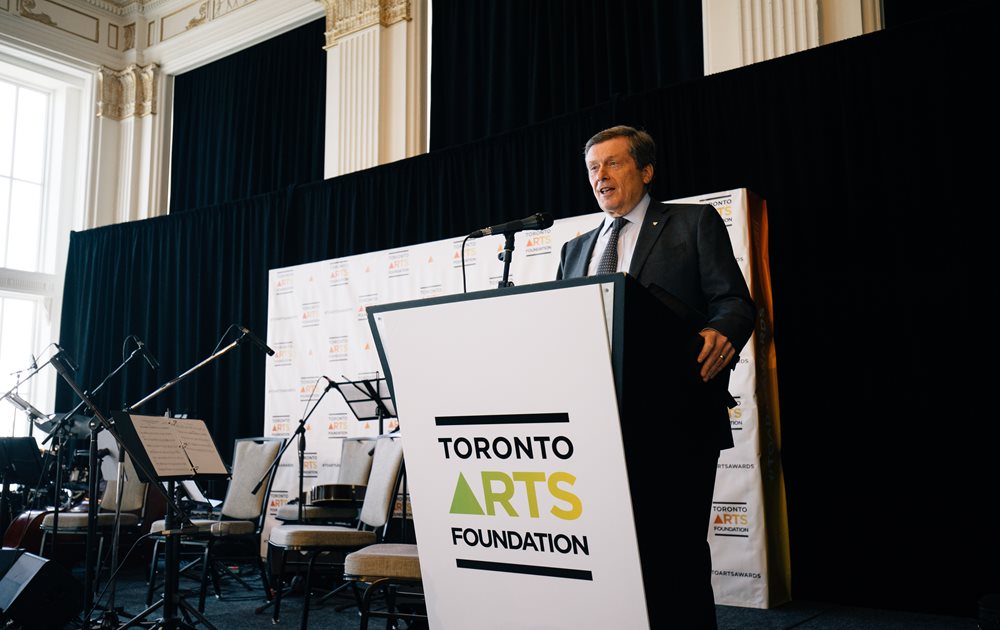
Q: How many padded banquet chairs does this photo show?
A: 5